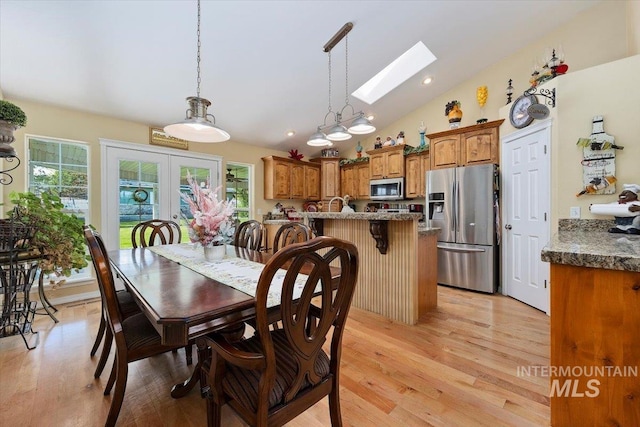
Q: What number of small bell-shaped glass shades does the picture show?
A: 3